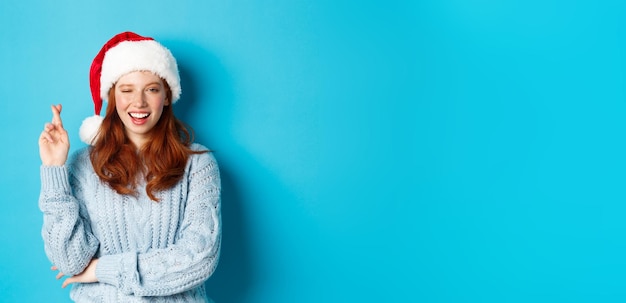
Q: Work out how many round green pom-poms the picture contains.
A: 0